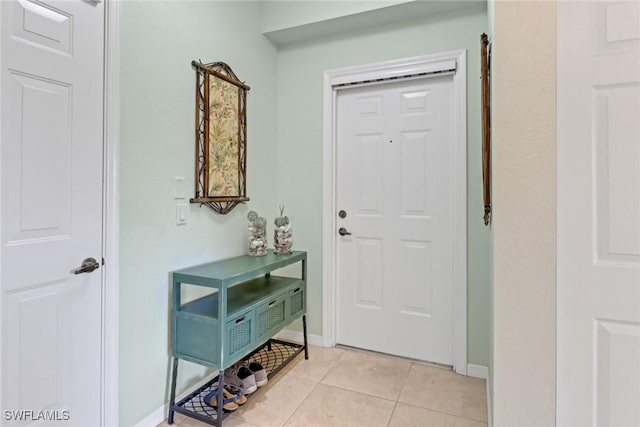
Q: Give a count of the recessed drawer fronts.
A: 3